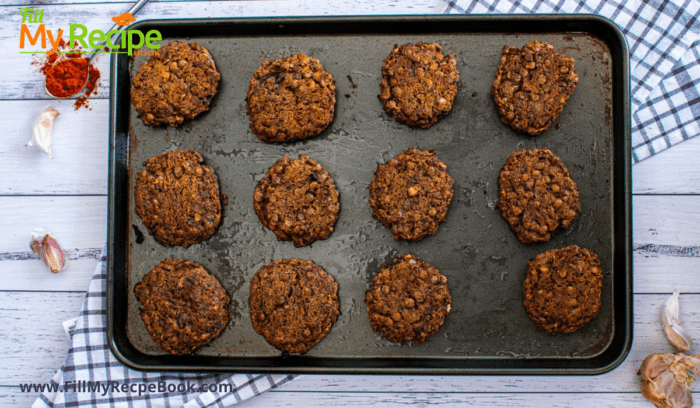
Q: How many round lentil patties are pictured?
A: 12